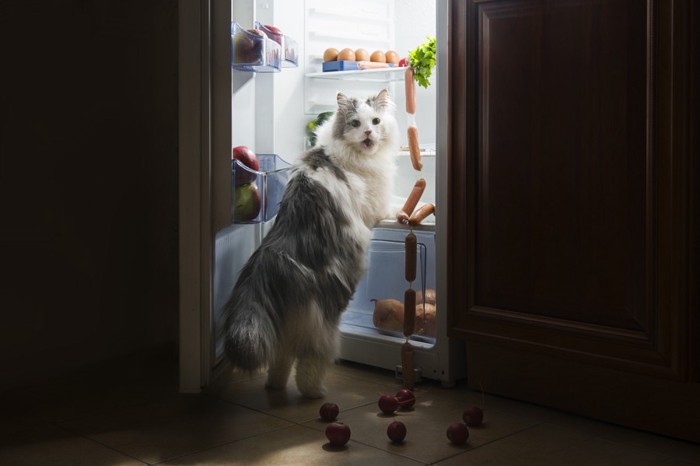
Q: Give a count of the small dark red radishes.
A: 7